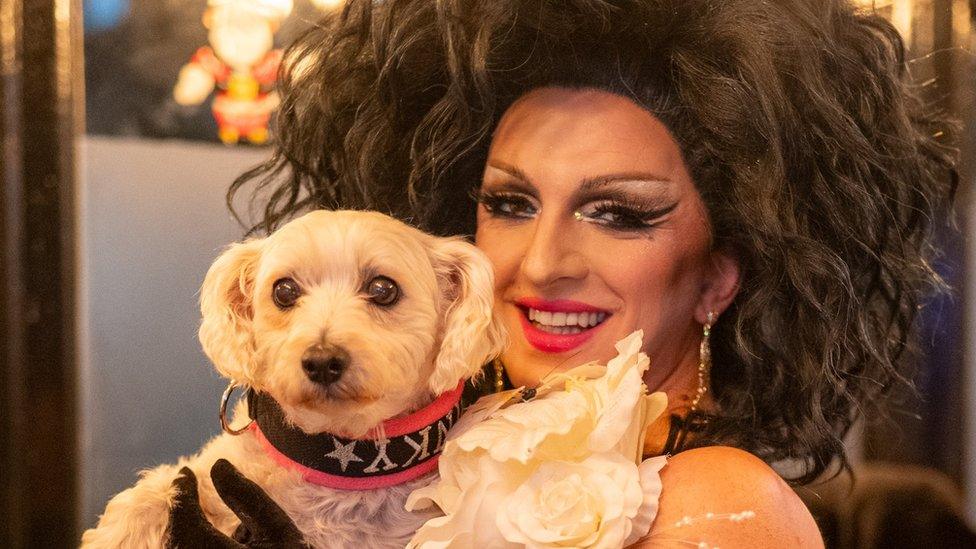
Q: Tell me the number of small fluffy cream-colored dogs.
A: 1